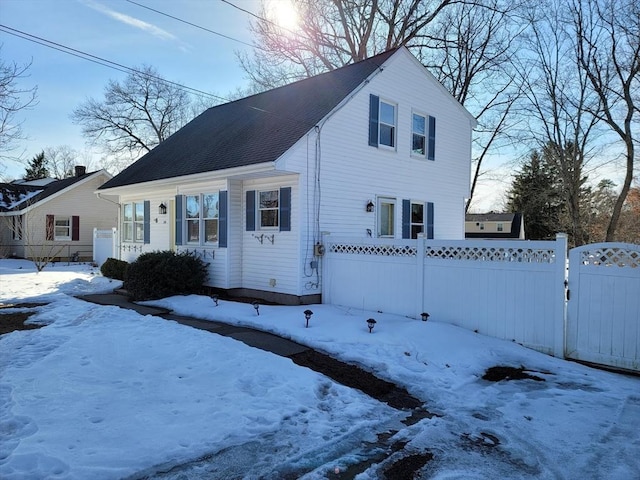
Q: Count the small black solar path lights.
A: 5